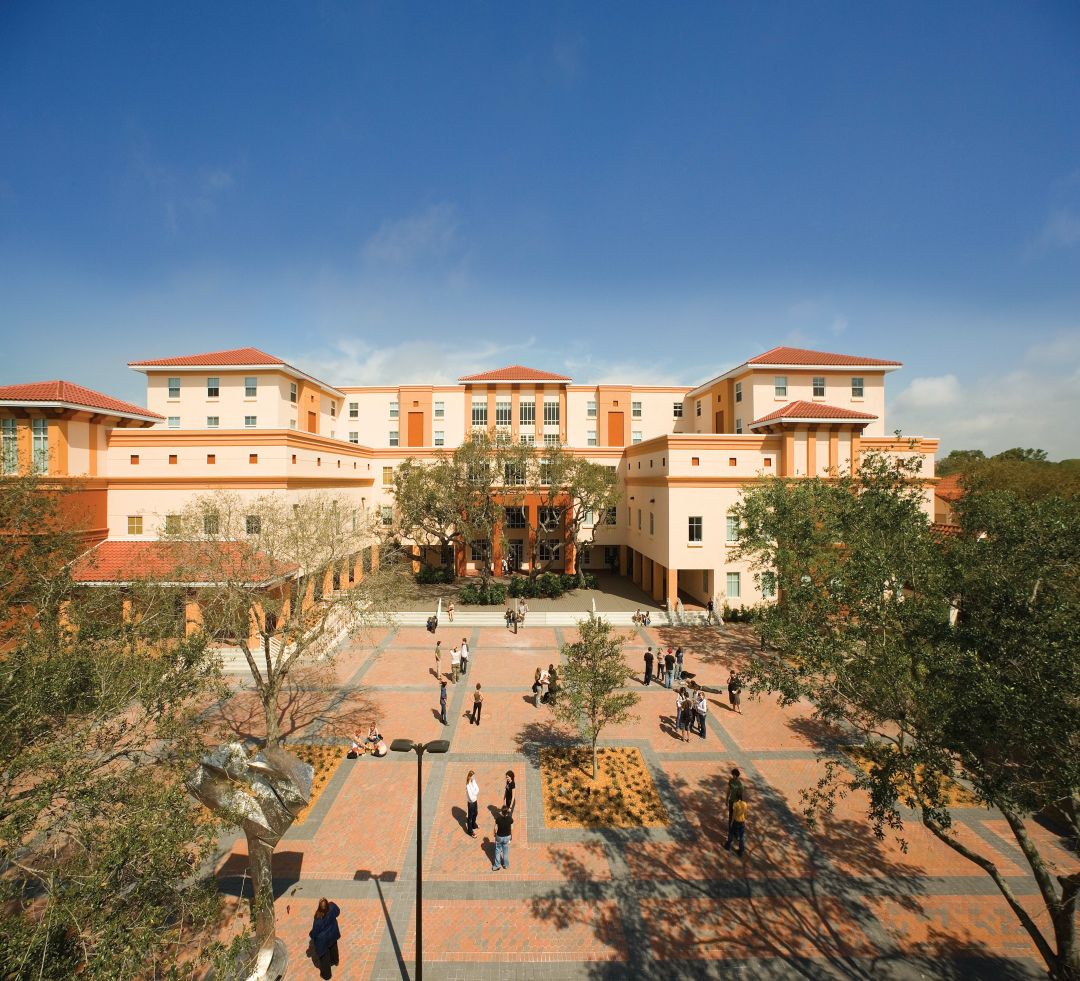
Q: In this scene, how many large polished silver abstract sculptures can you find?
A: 1